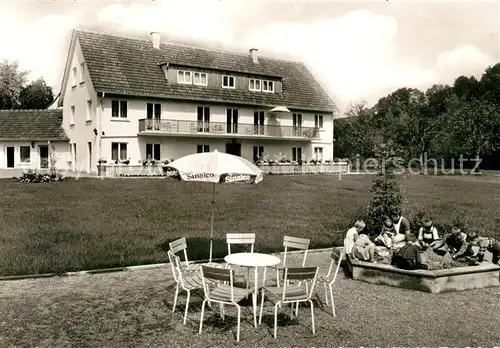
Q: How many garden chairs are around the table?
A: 7